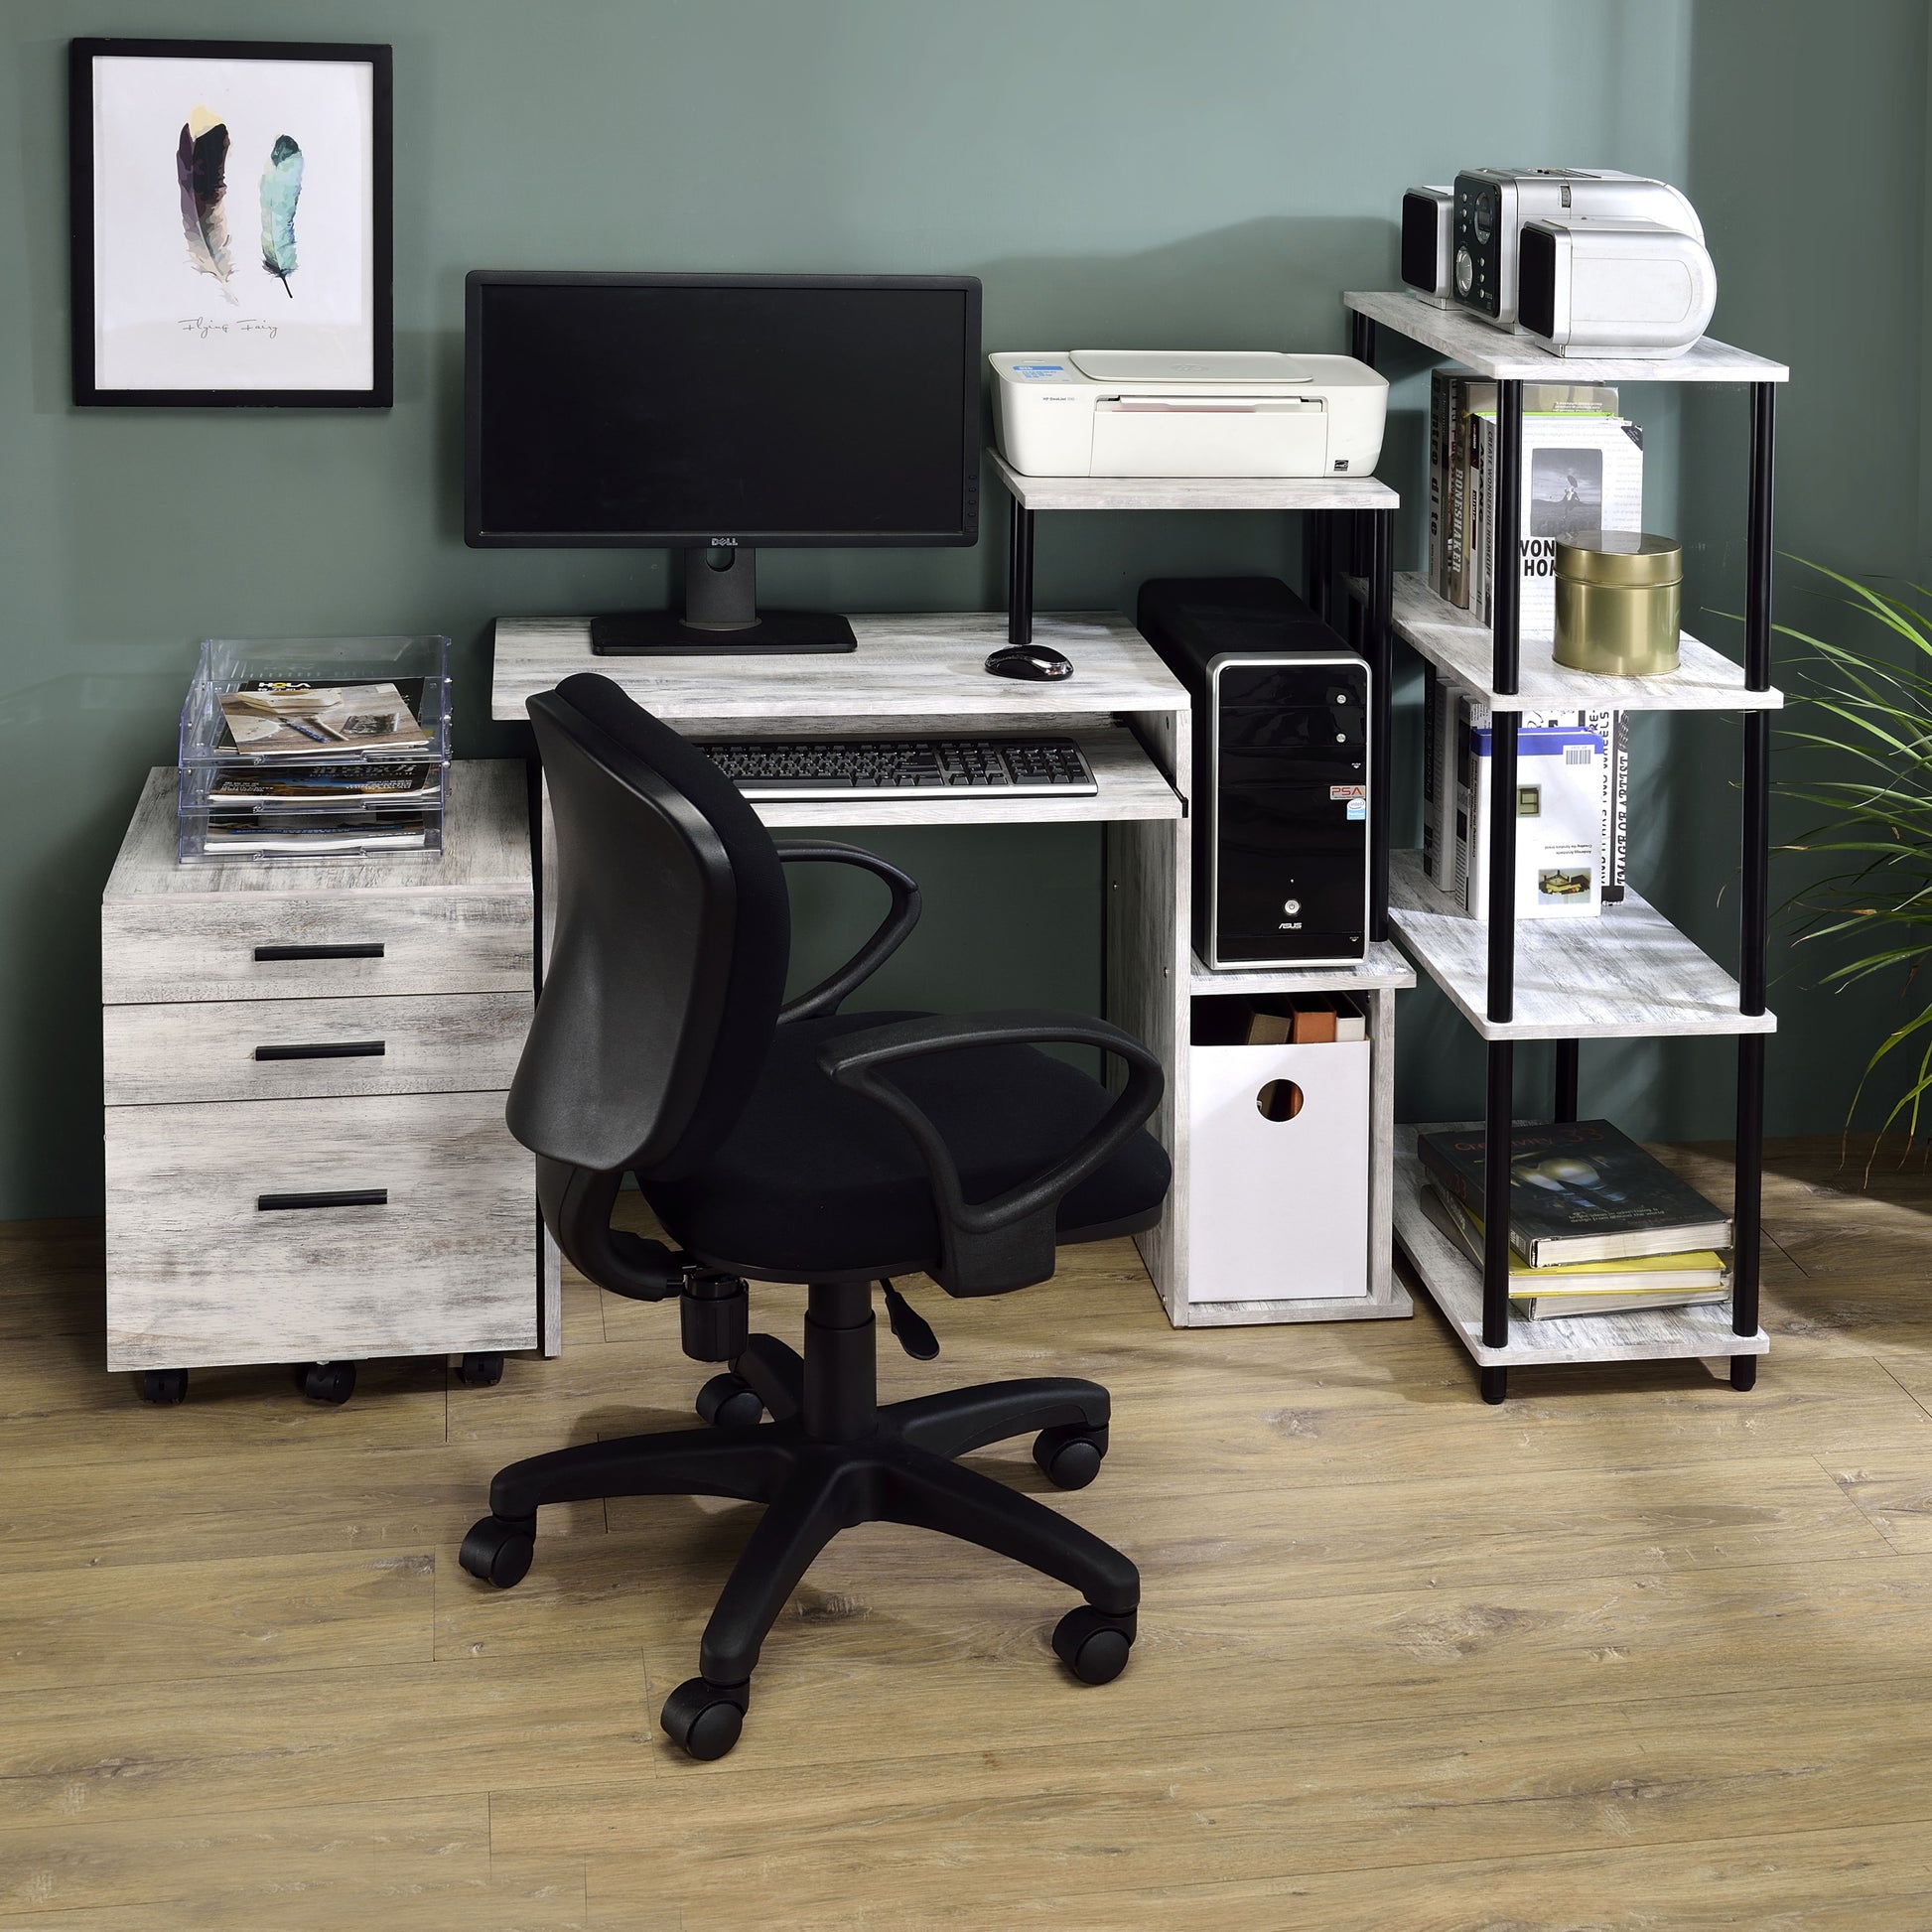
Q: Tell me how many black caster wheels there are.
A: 8